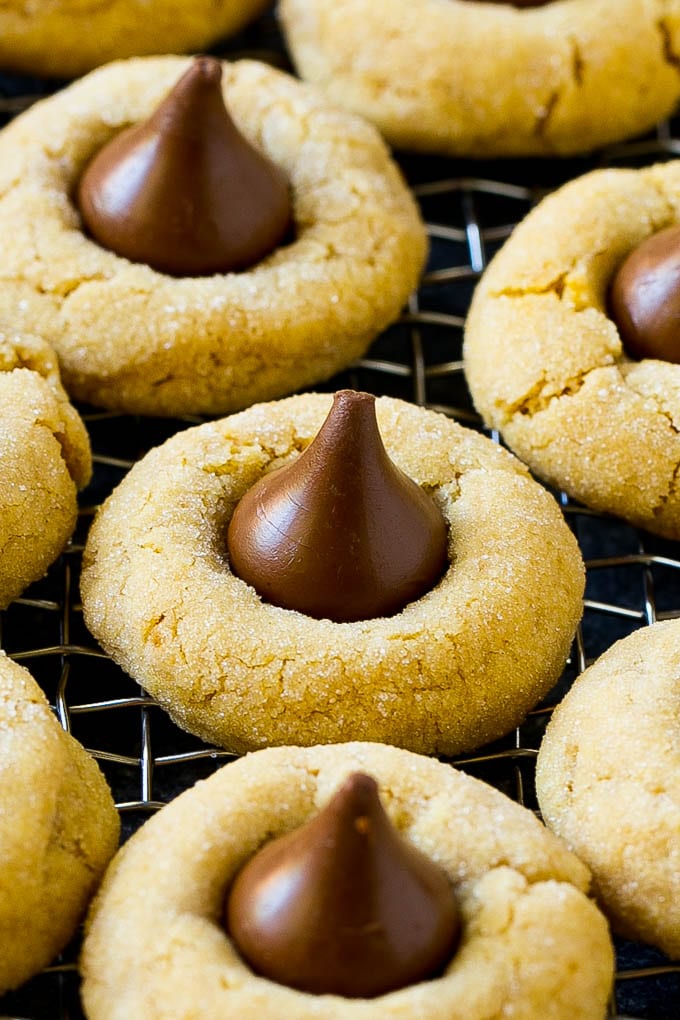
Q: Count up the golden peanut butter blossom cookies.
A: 9